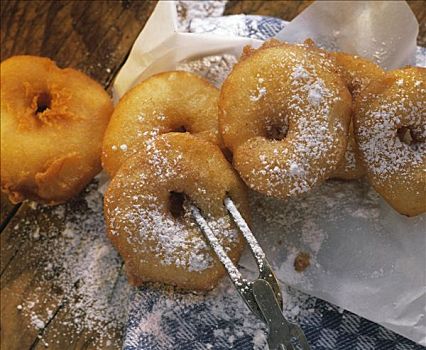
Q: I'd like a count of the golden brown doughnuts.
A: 6